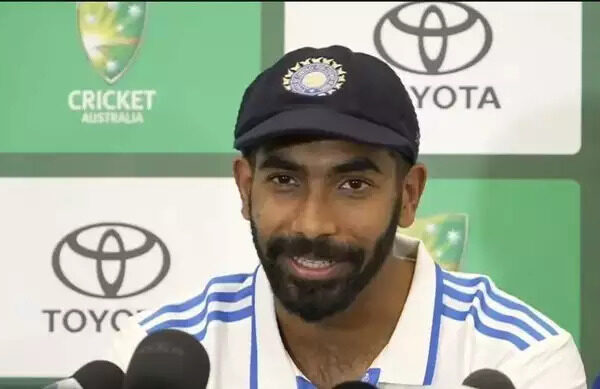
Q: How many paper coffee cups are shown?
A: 0